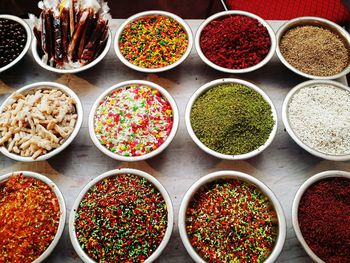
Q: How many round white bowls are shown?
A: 13